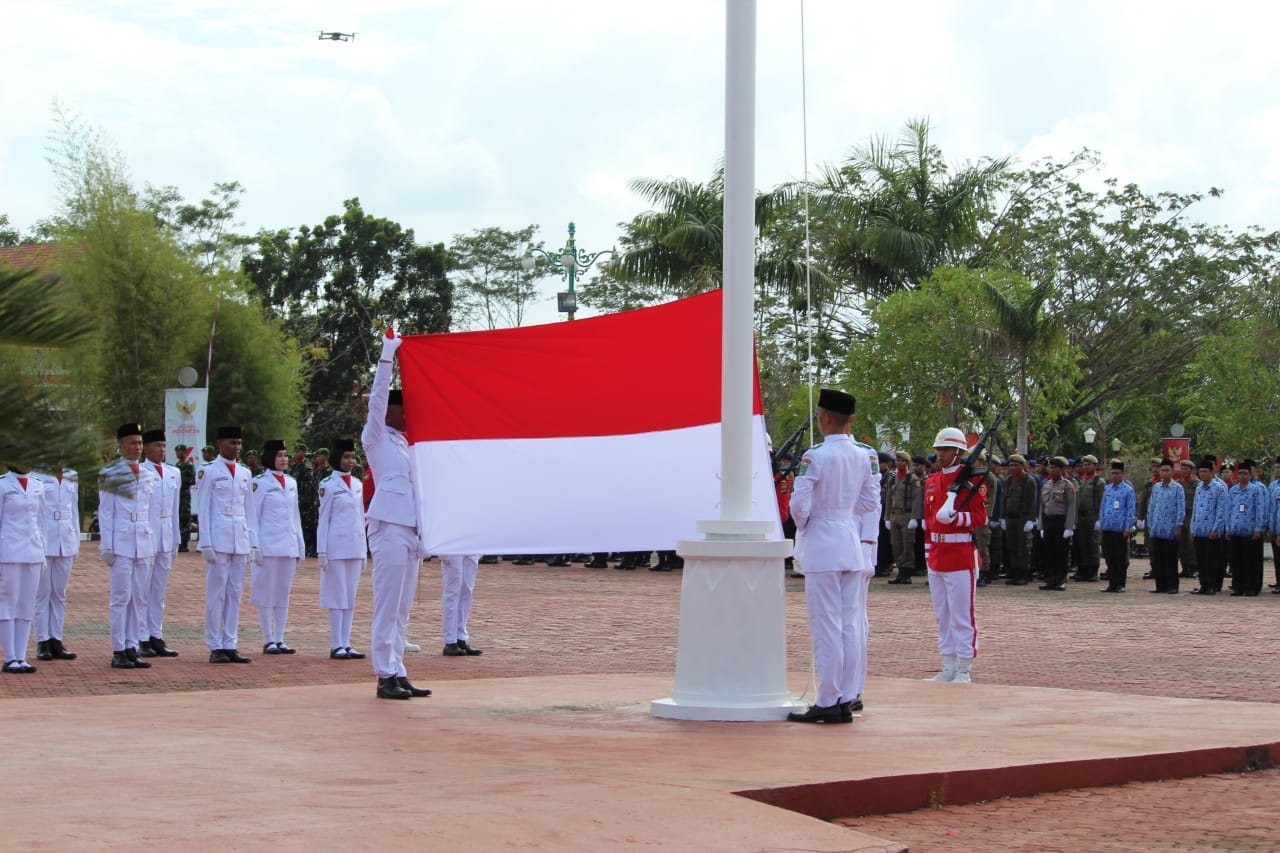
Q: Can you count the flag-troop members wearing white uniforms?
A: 11